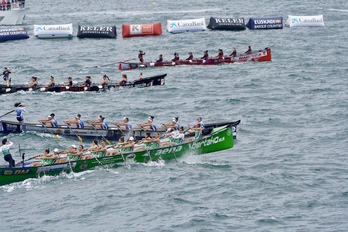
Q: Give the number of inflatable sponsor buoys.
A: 8